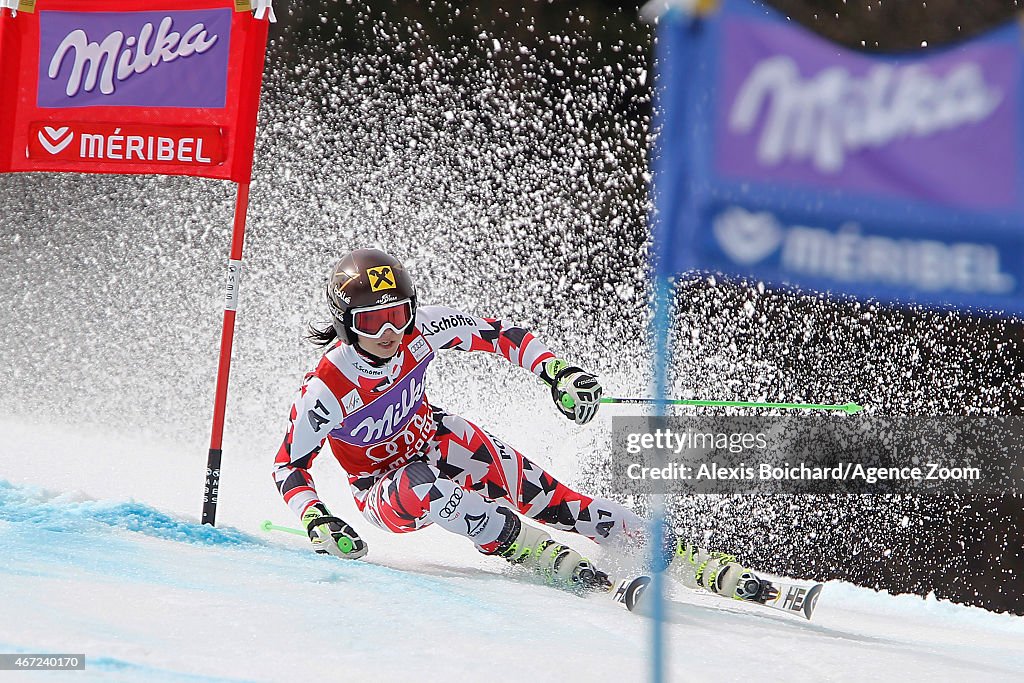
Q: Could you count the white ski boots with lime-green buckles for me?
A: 2